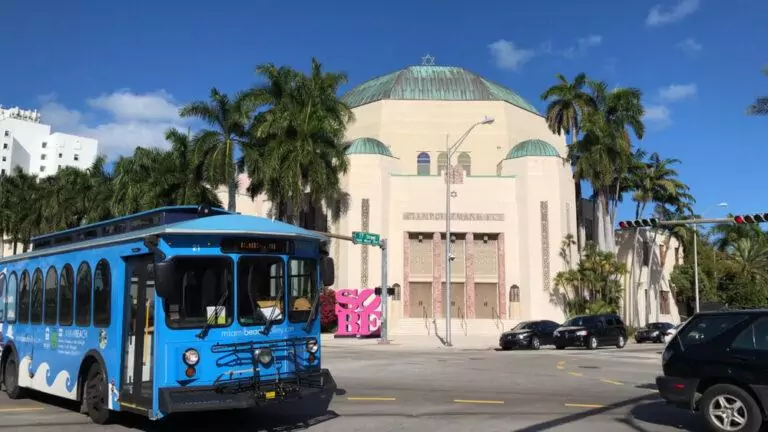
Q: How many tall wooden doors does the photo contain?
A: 3